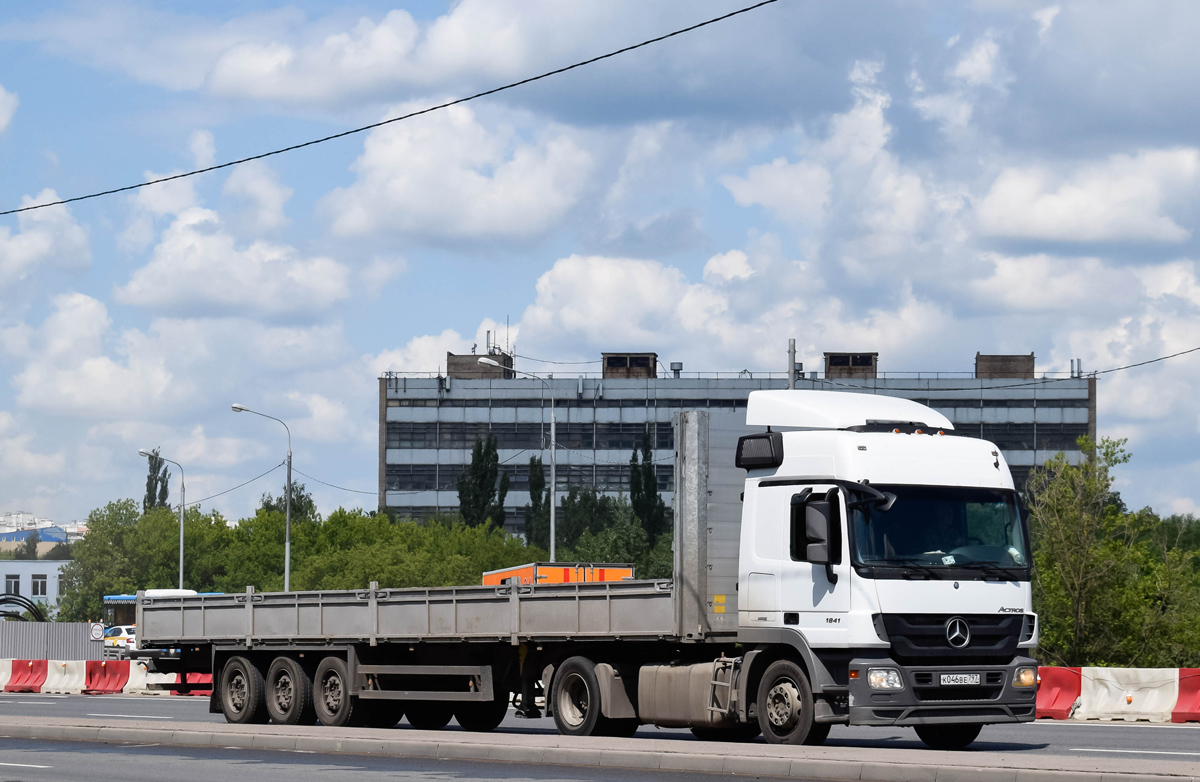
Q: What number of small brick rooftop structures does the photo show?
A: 4